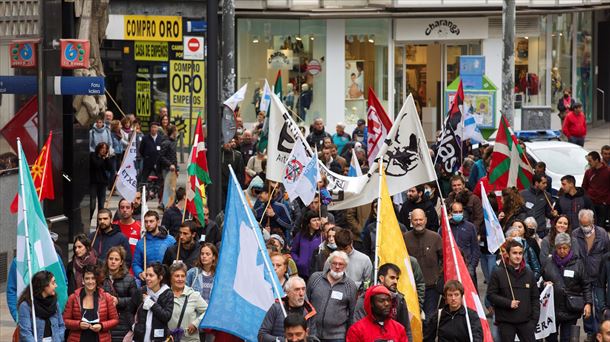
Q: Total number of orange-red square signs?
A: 2